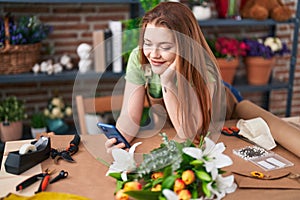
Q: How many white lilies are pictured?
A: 4